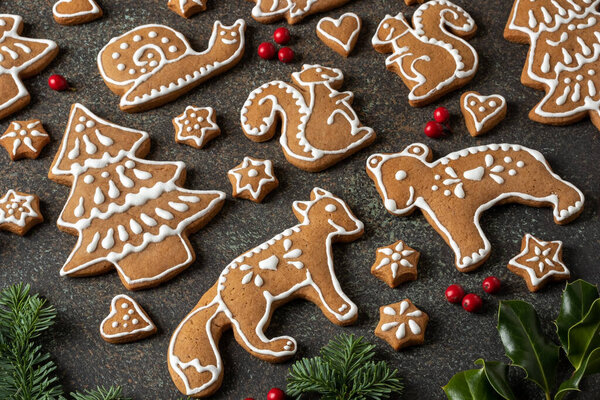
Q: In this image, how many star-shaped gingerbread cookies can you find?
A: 8